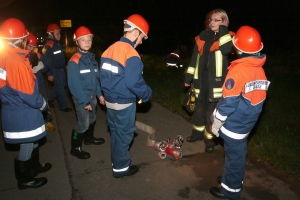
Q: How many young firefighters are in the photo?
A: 6